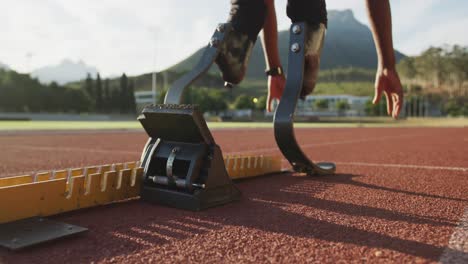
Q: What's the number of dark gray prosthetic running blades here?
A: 2